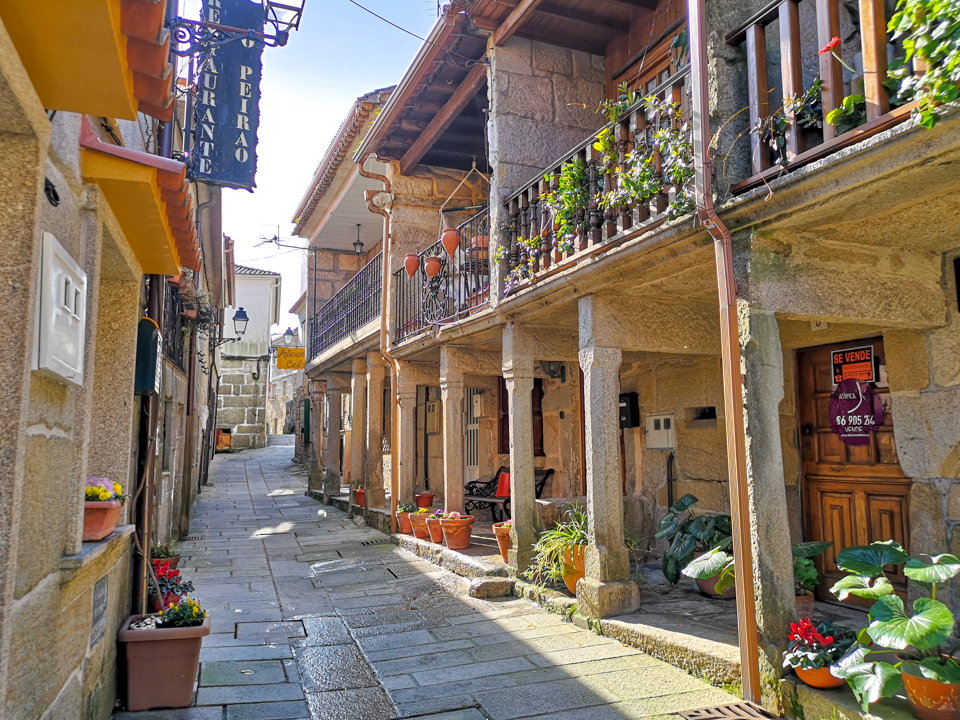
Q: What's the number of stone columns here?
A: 9